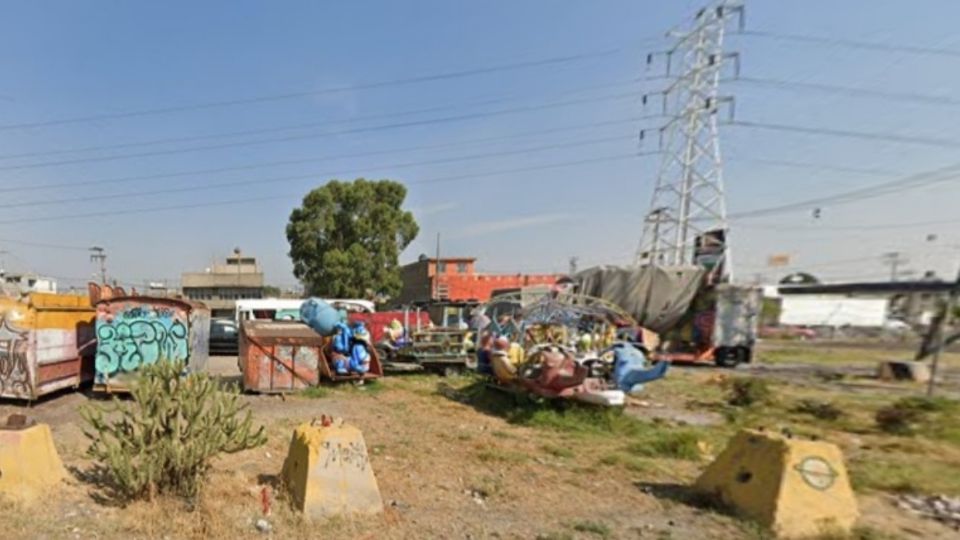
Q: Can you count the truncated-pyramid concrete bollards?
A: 3